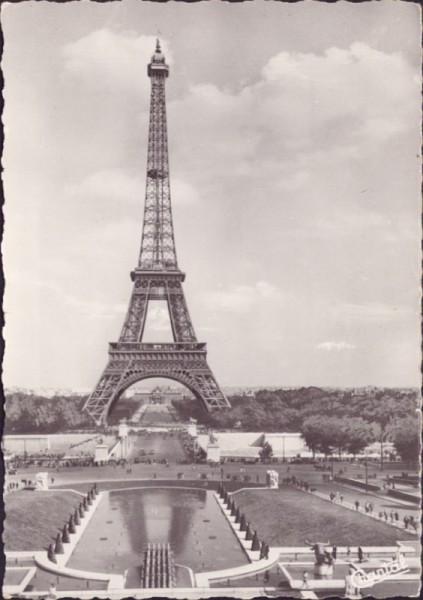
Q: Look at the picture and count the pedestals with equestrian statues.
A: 4